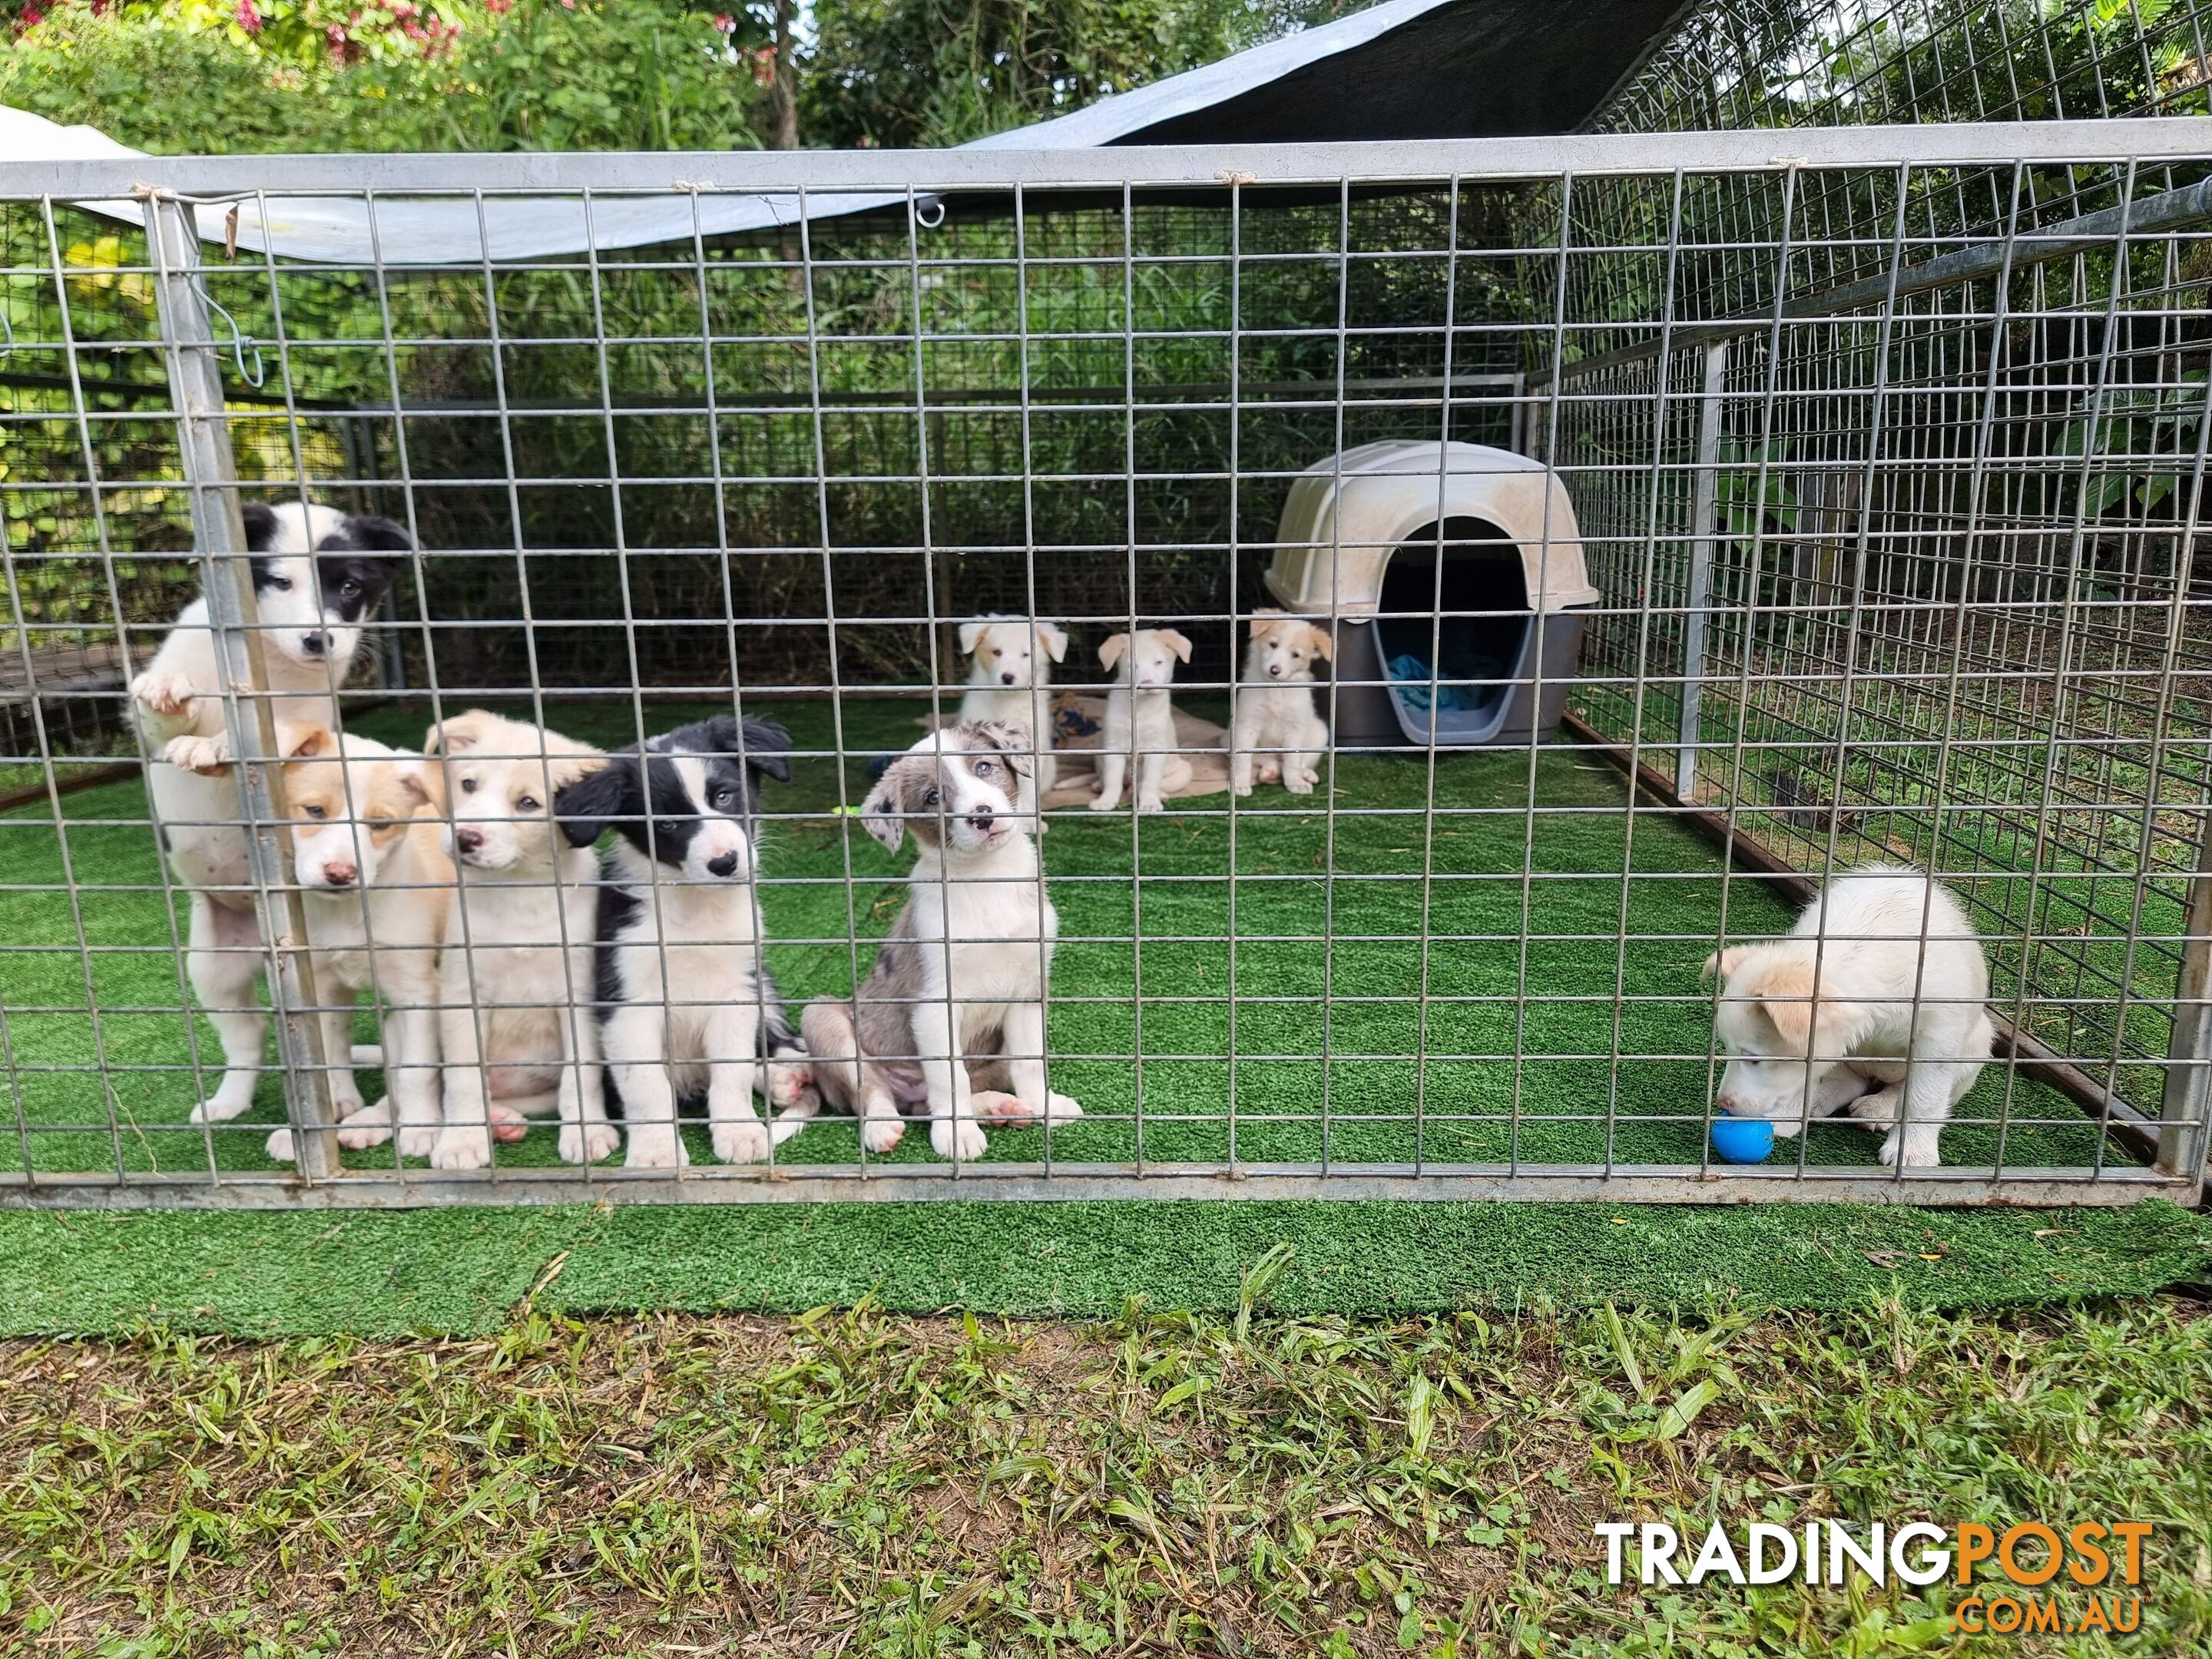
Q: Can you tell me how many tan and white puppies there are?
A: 6